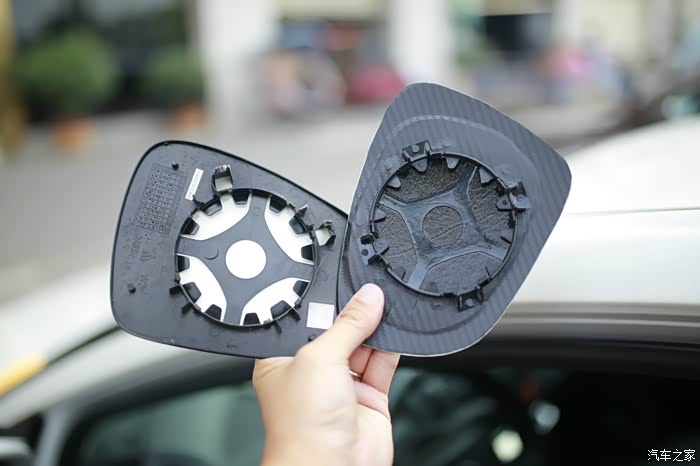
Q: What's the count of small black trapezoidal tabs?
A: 12